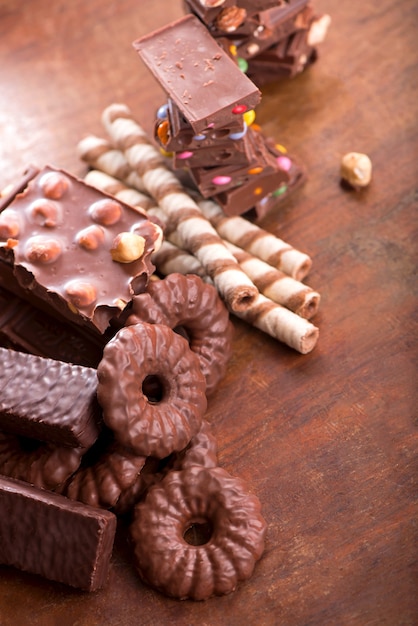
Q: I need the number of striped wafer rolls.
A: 4